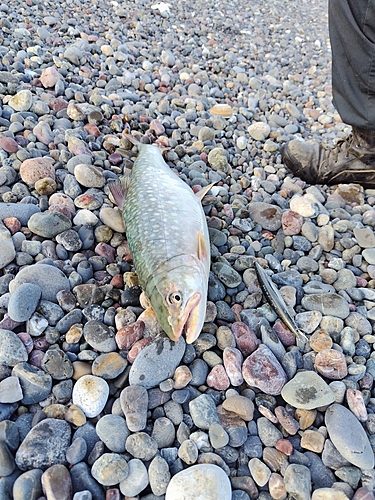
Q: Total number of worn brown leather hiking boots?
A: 1